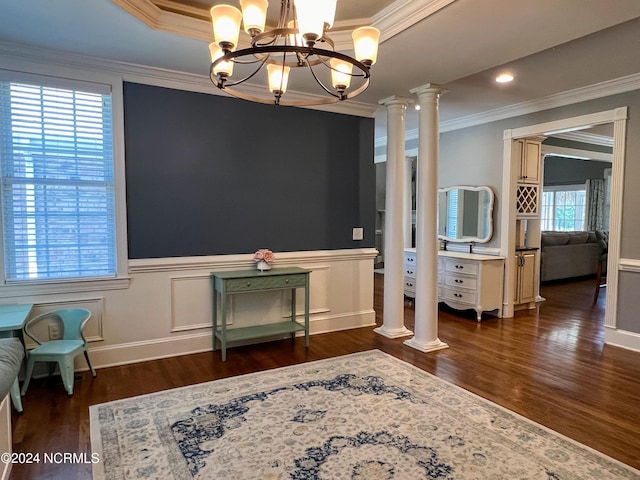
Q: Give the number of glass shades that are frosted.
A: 9